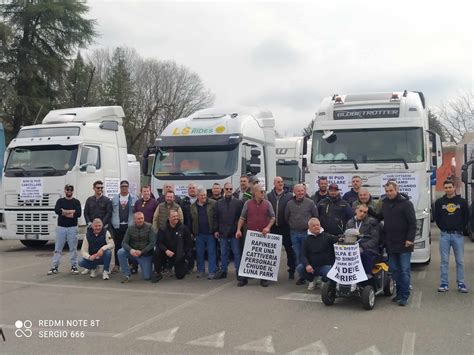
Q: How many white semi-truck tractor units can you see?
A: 3